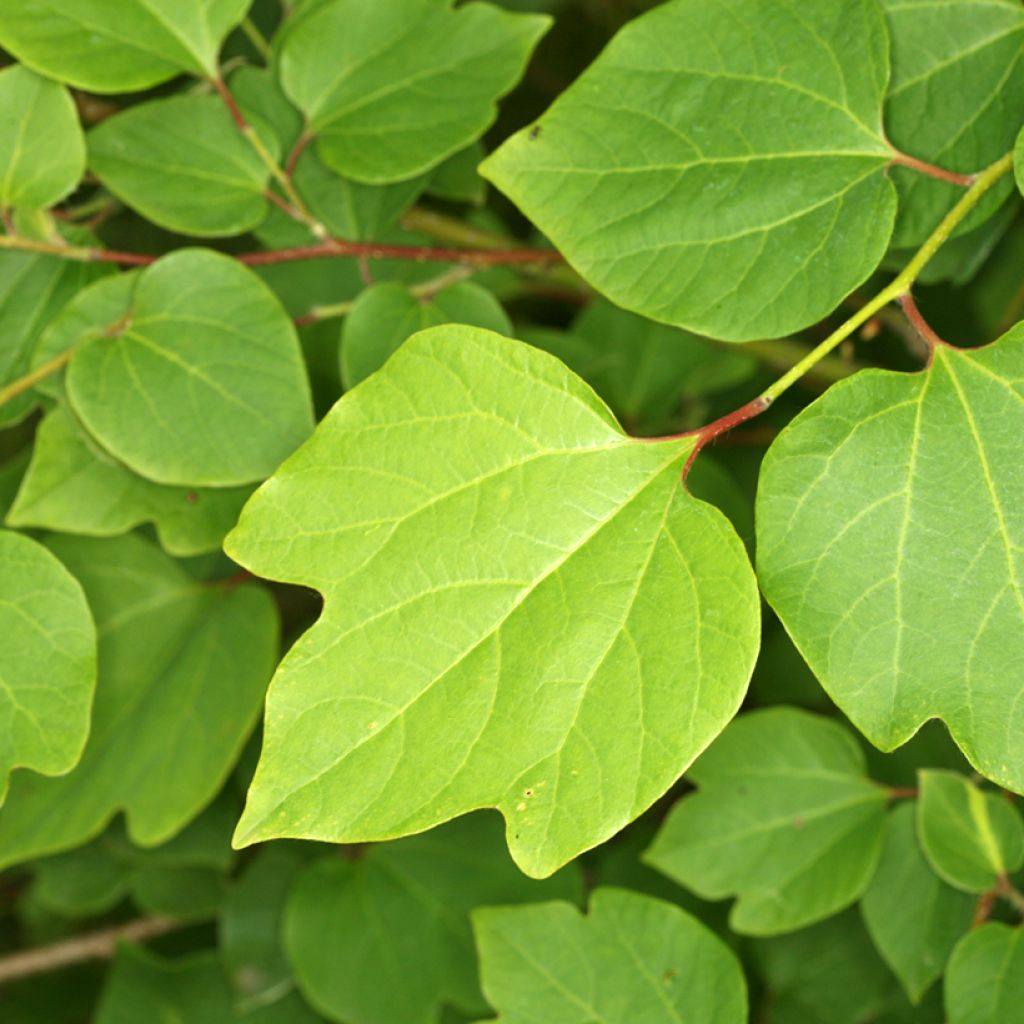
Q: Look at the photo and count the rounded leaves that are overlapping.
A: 2